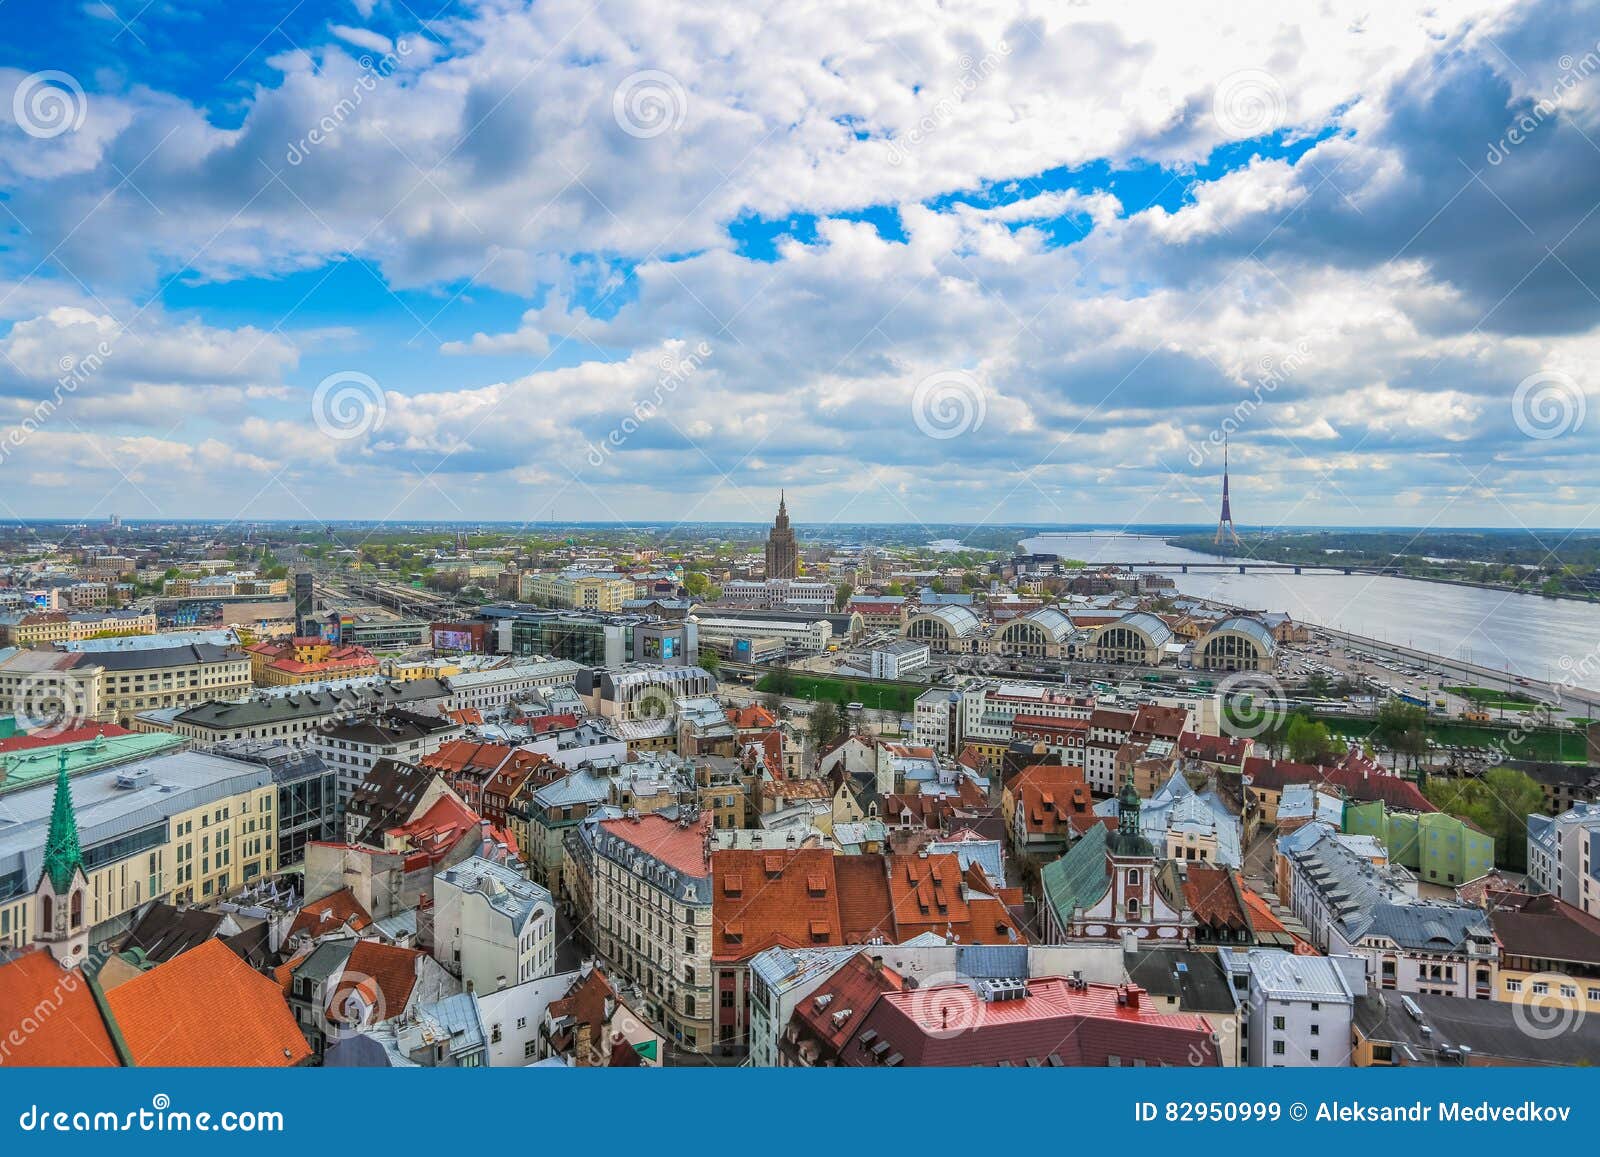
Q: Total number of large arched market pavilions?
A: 4